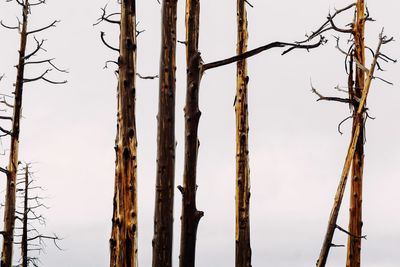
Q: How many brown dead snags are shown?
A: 8